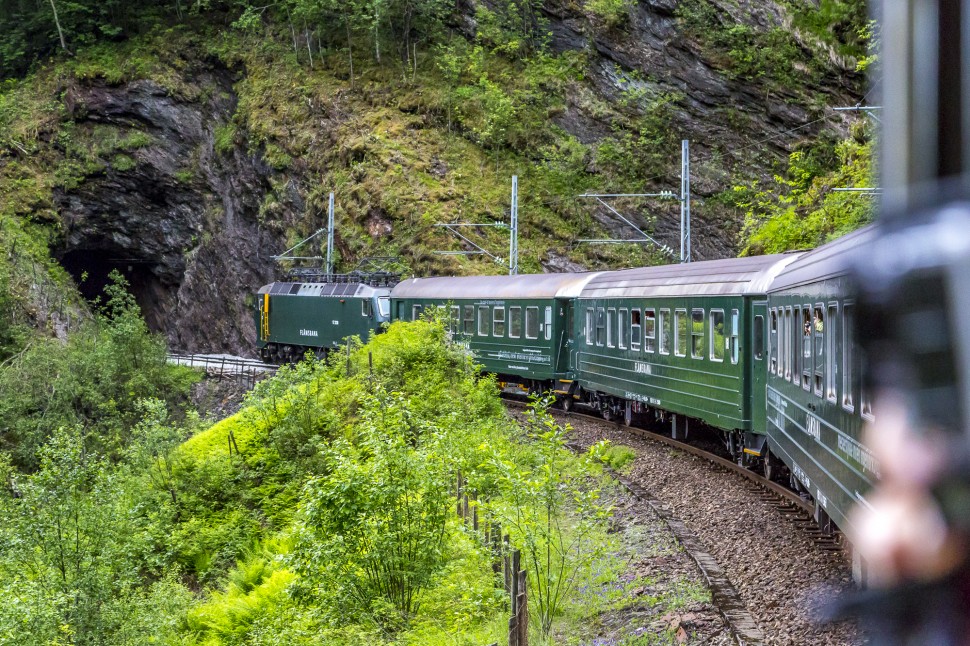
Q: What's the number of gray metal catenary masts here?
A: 3